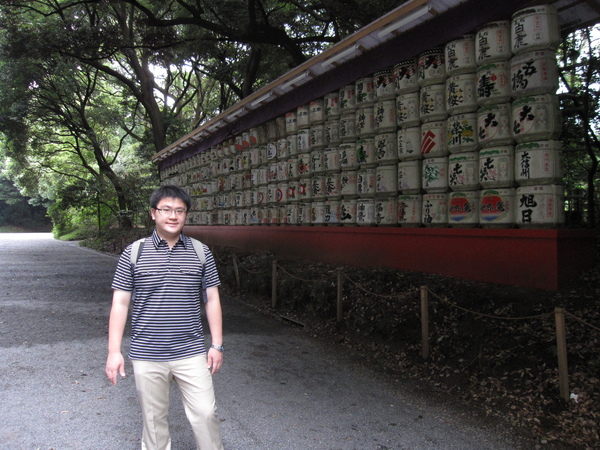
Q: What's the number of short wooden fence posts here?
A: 5